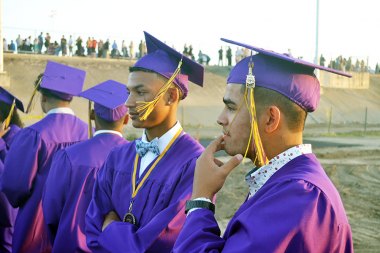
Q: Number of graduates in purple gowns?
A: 5